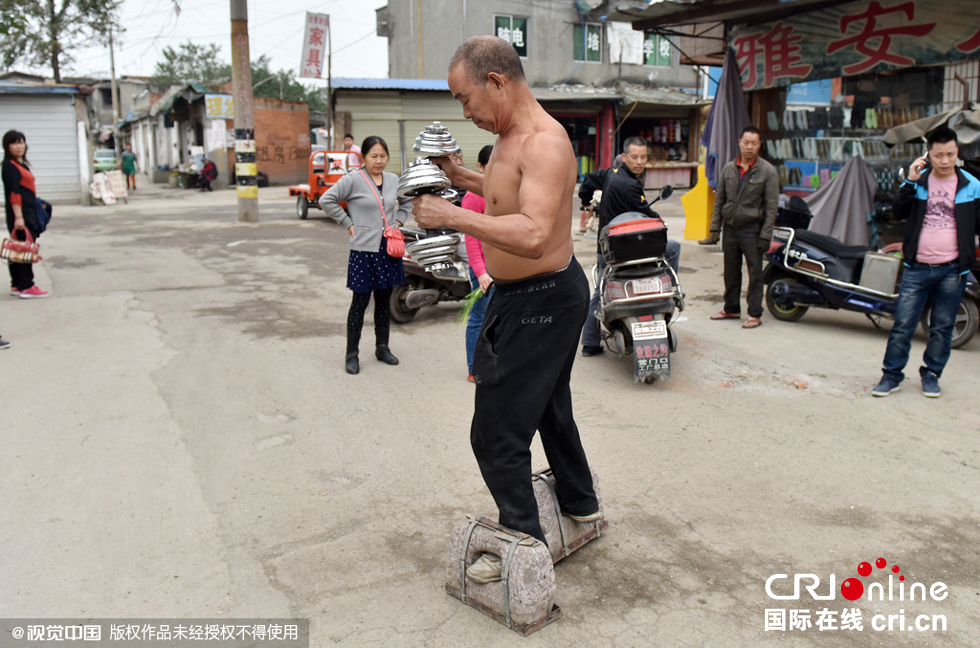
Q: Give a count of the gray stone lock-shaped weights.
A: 2